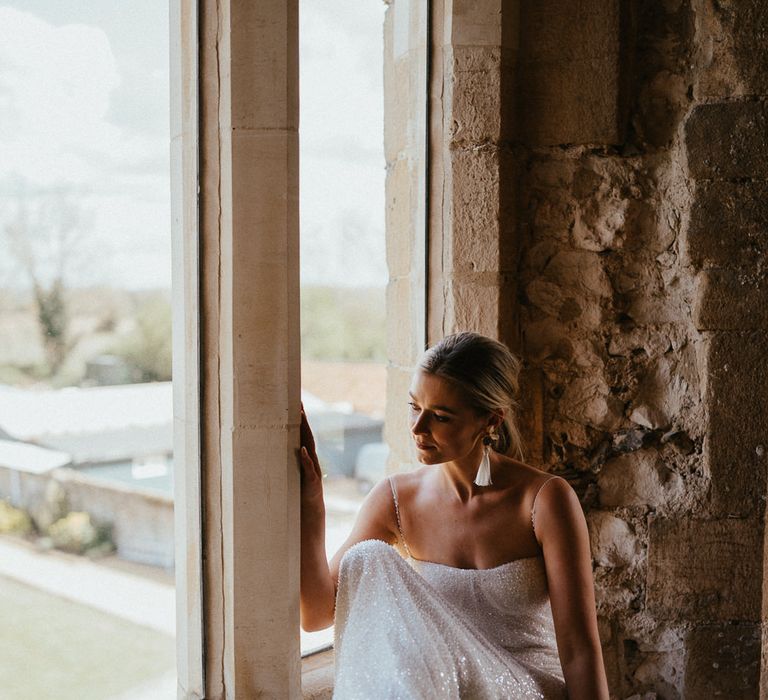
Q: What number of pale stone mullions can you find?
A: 1